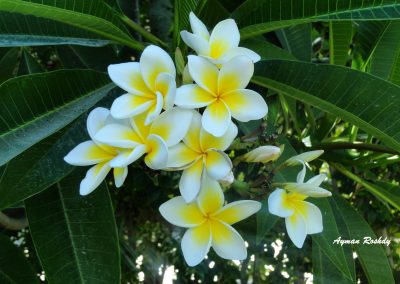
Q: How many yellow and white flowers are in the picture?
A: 8